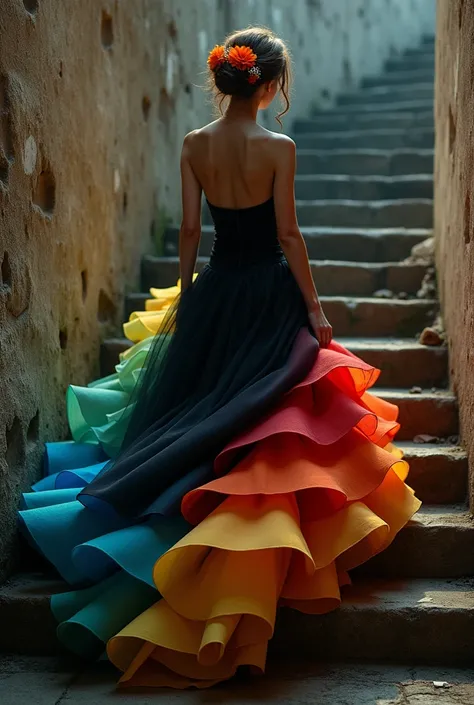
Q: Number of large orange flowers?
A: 2